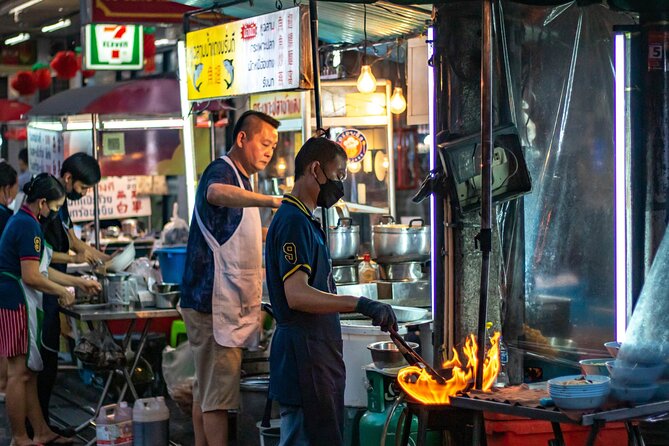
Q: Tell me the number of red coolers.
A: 1